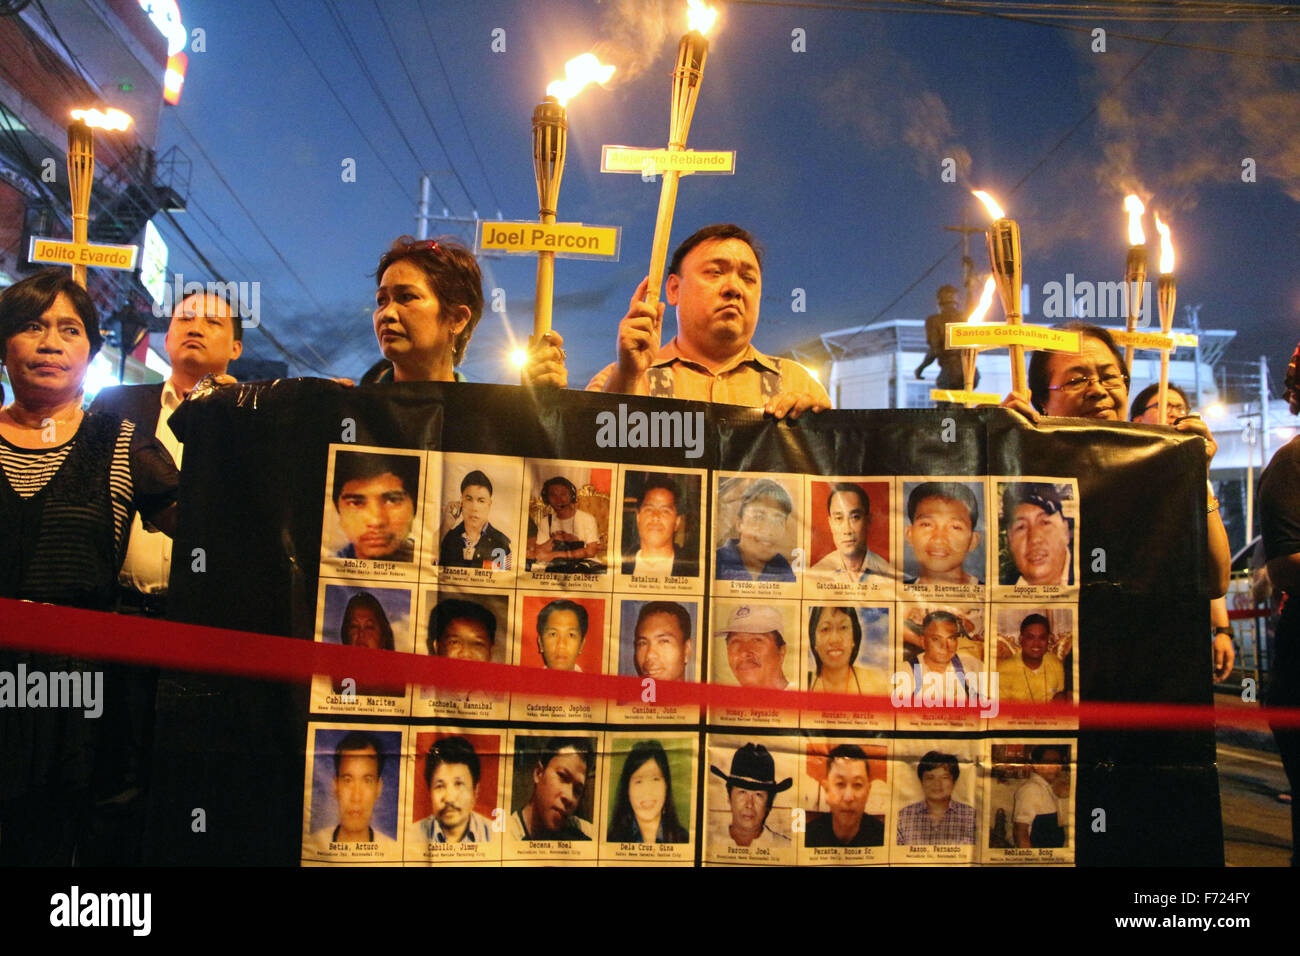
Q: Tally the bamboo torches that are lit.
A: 7